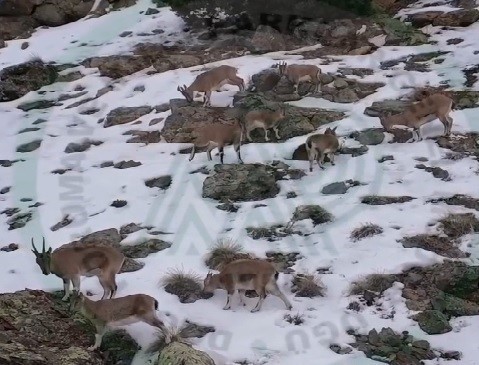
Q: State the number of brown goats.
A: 9